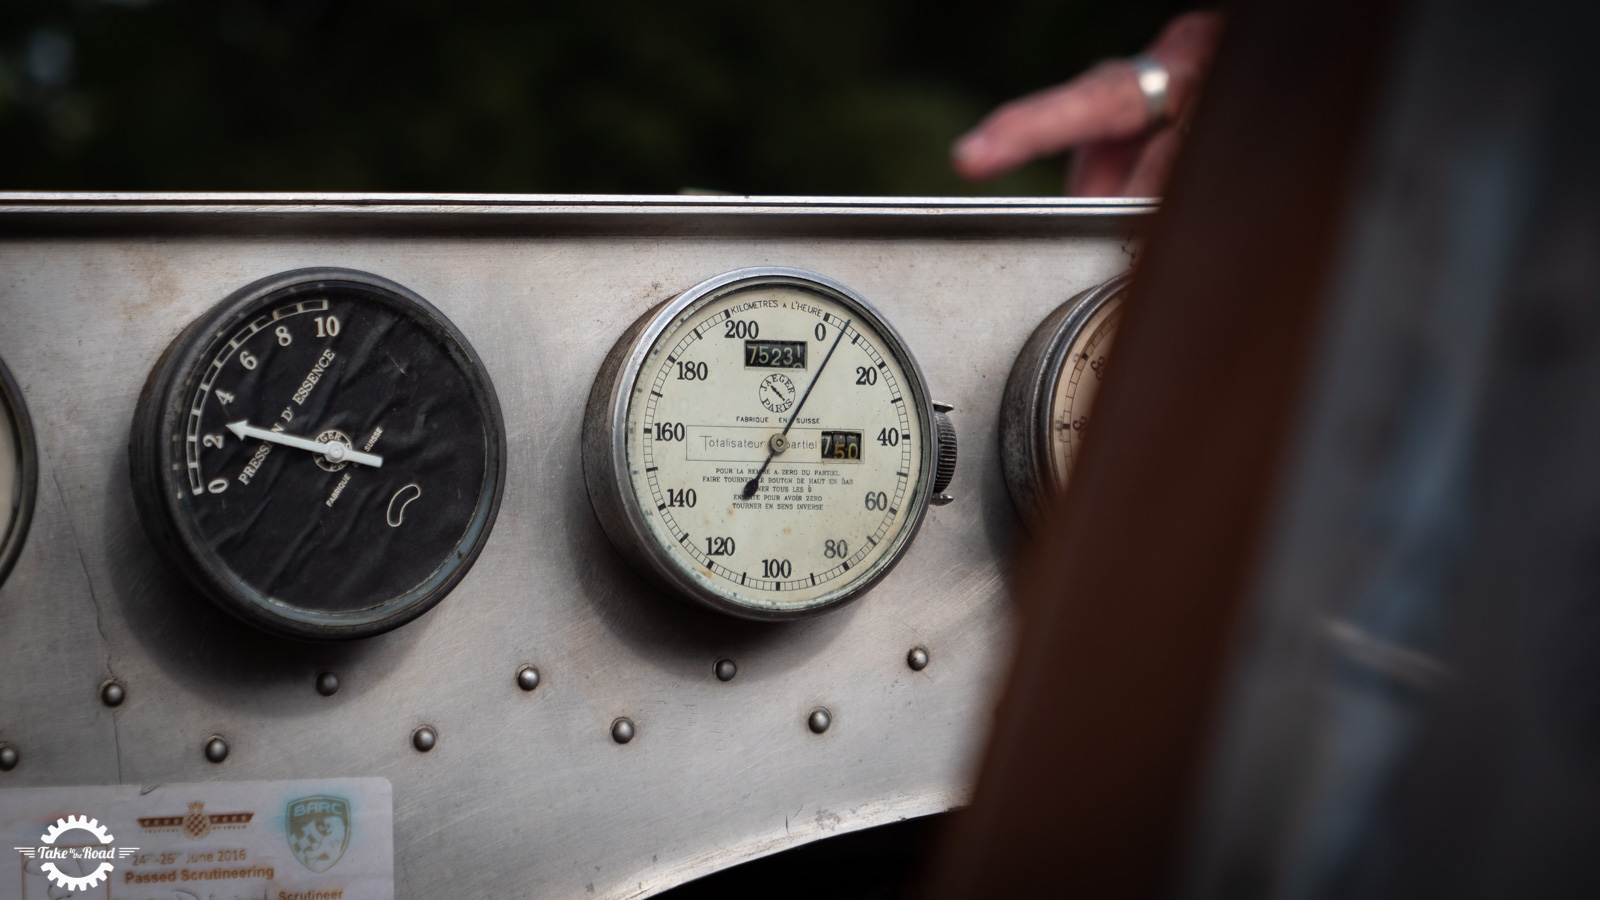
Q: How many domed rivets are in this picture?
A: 10